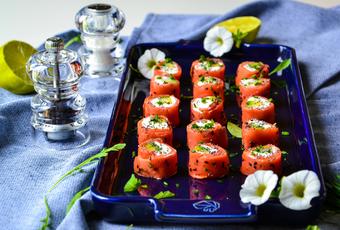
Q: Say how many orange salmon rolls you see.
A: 15